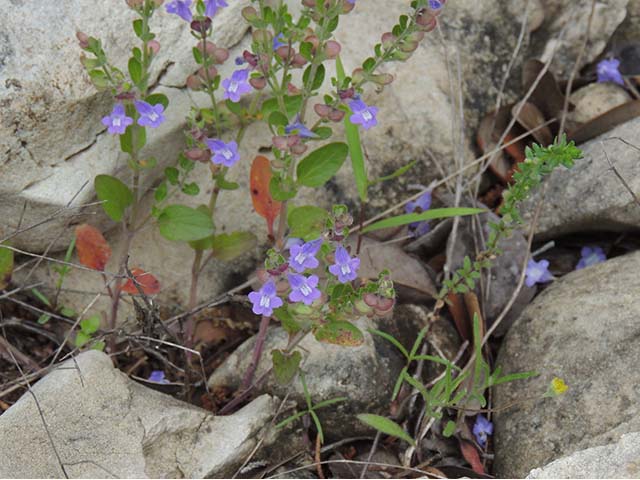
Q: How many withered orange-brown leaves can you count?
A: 3